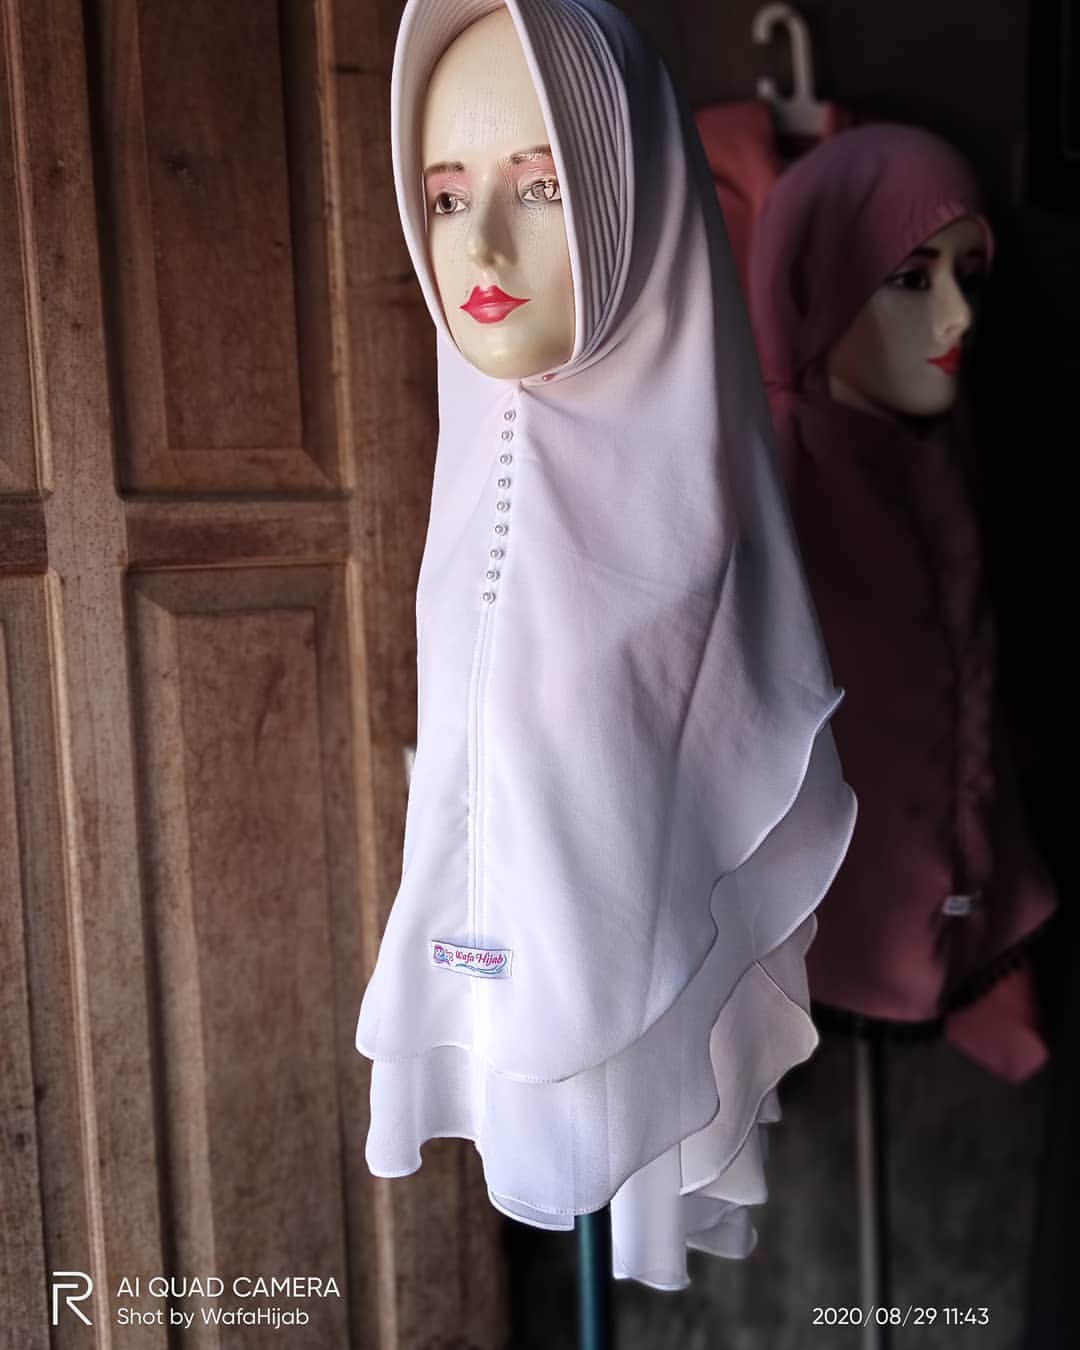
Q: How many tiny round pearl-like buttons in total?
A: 9